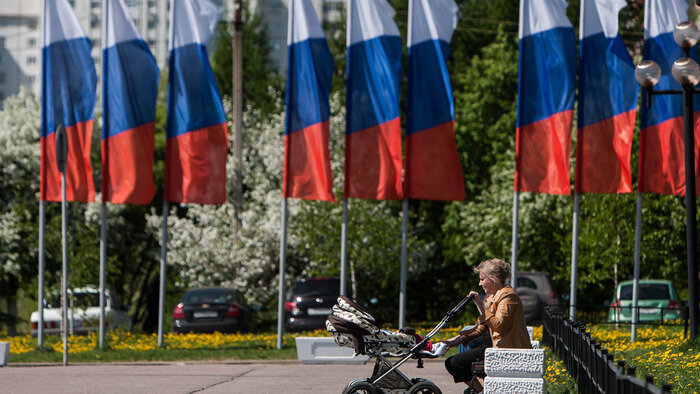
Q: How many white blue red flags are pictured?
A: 9